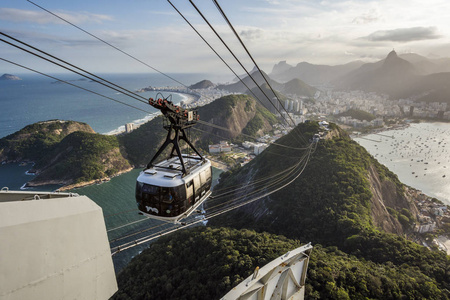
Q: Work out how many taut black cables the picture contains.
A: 7